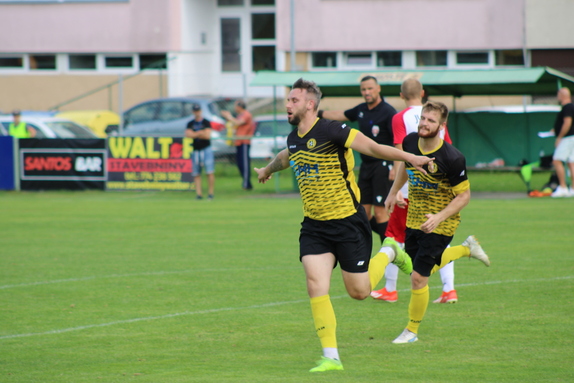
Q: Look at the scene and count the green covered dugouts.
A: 1